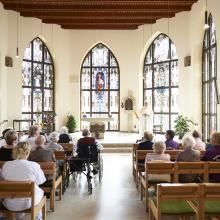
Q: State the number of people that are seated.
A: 14